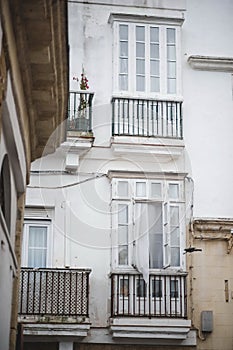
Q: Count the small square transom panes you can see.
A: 4